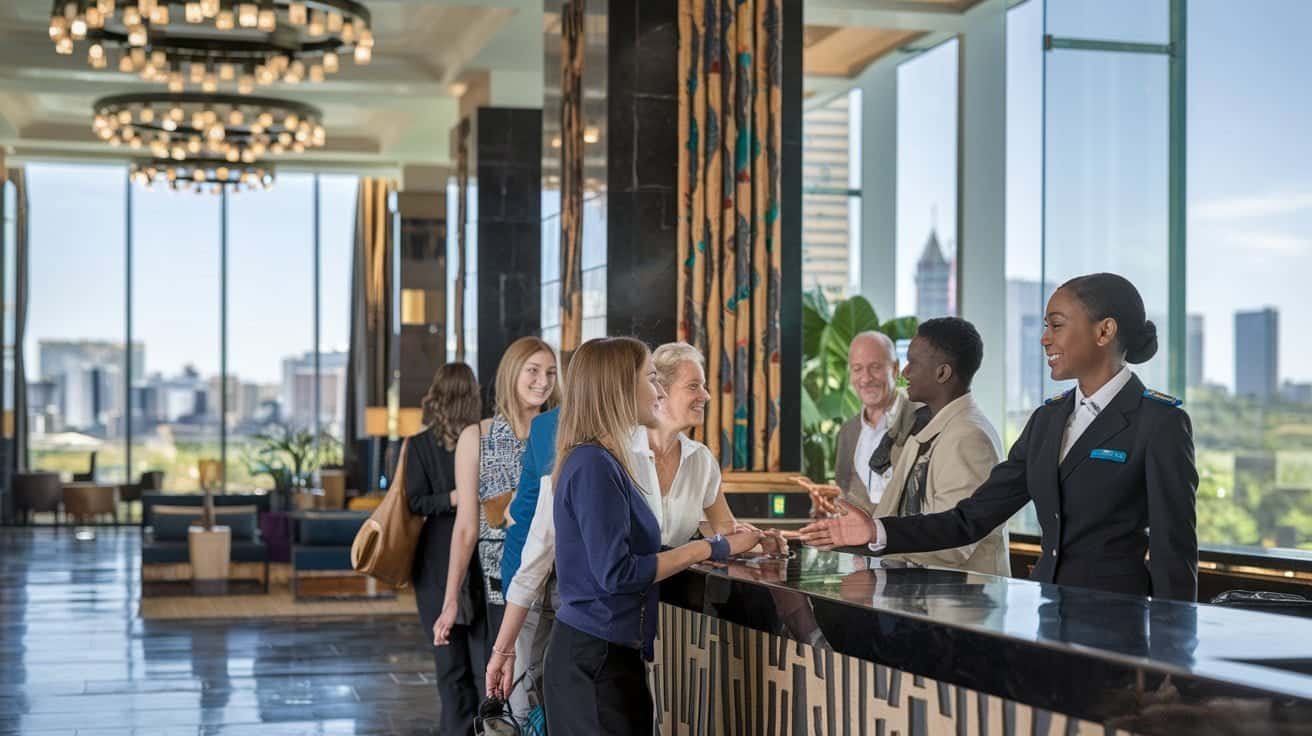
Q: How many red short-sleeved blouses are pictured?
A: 0